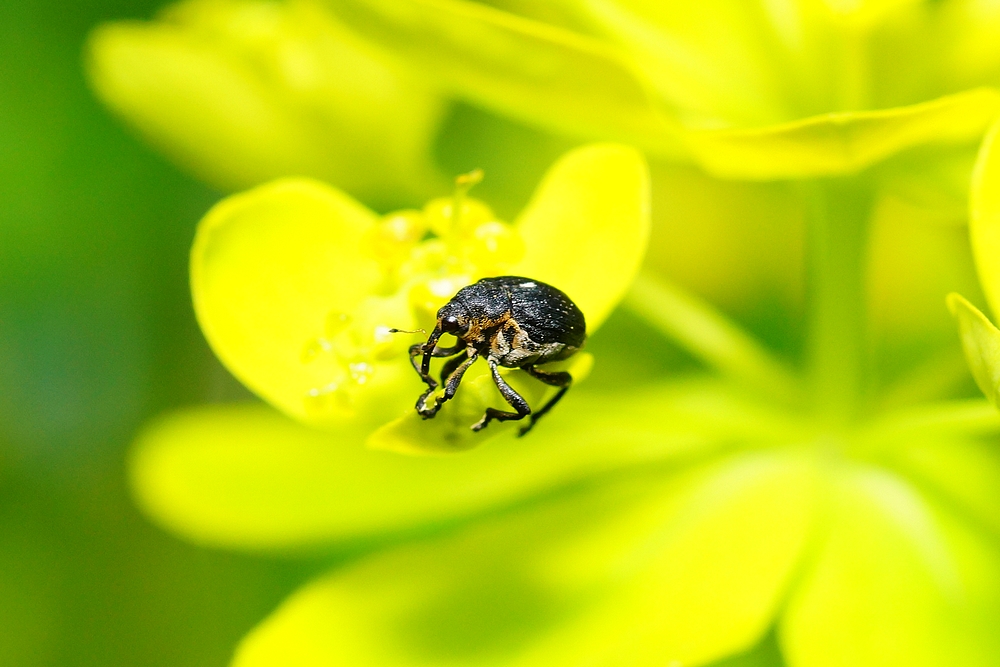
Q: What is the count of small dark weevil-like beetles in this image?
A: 1